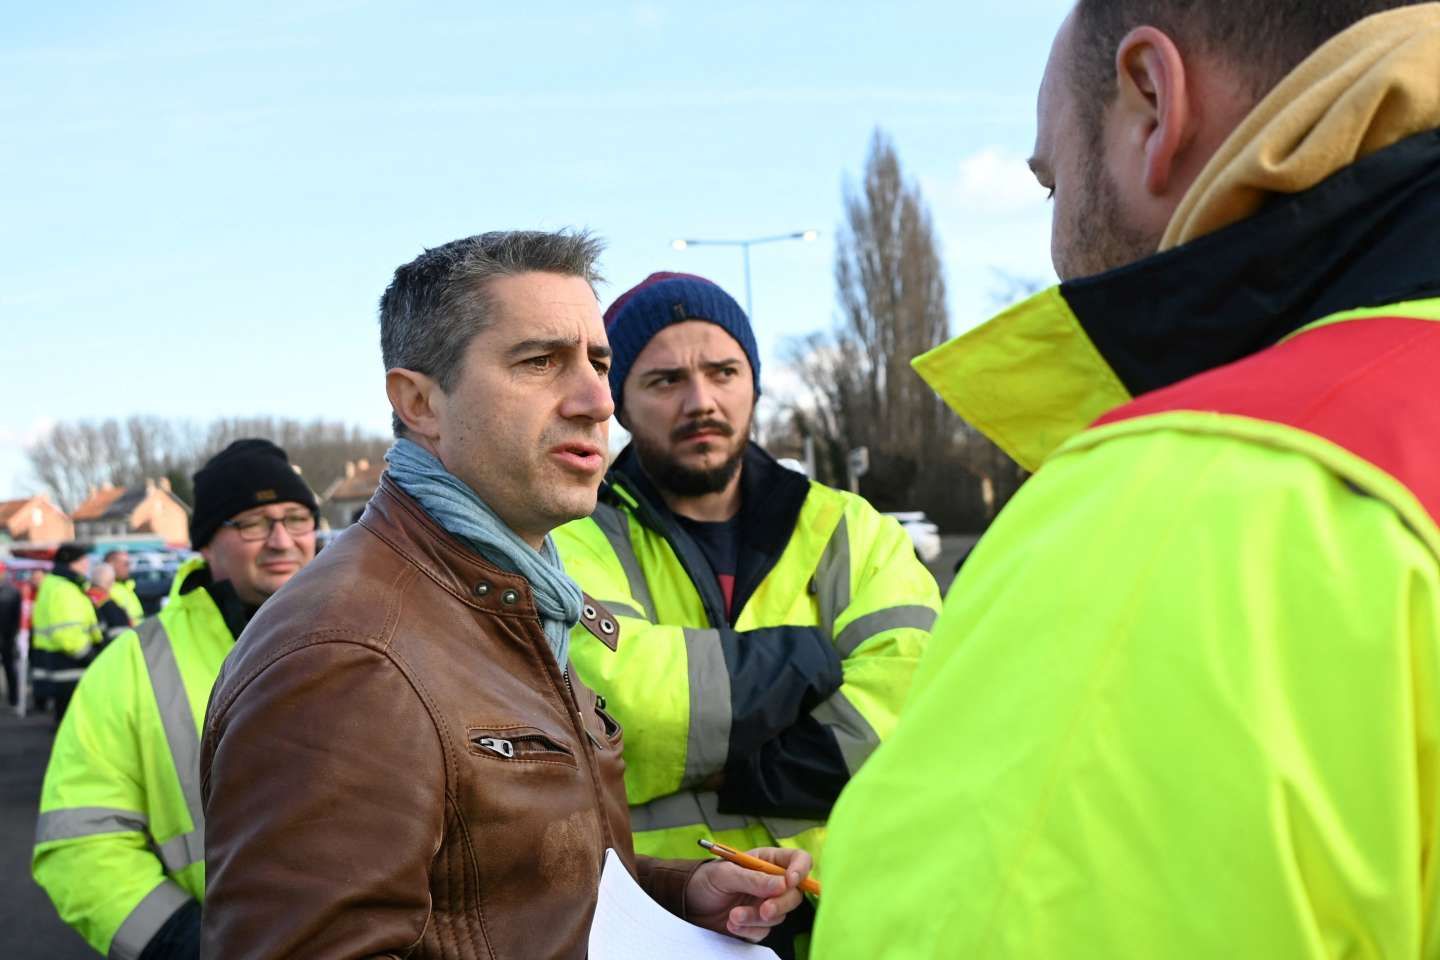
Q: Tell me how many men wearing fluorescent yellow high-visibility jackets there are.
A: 5